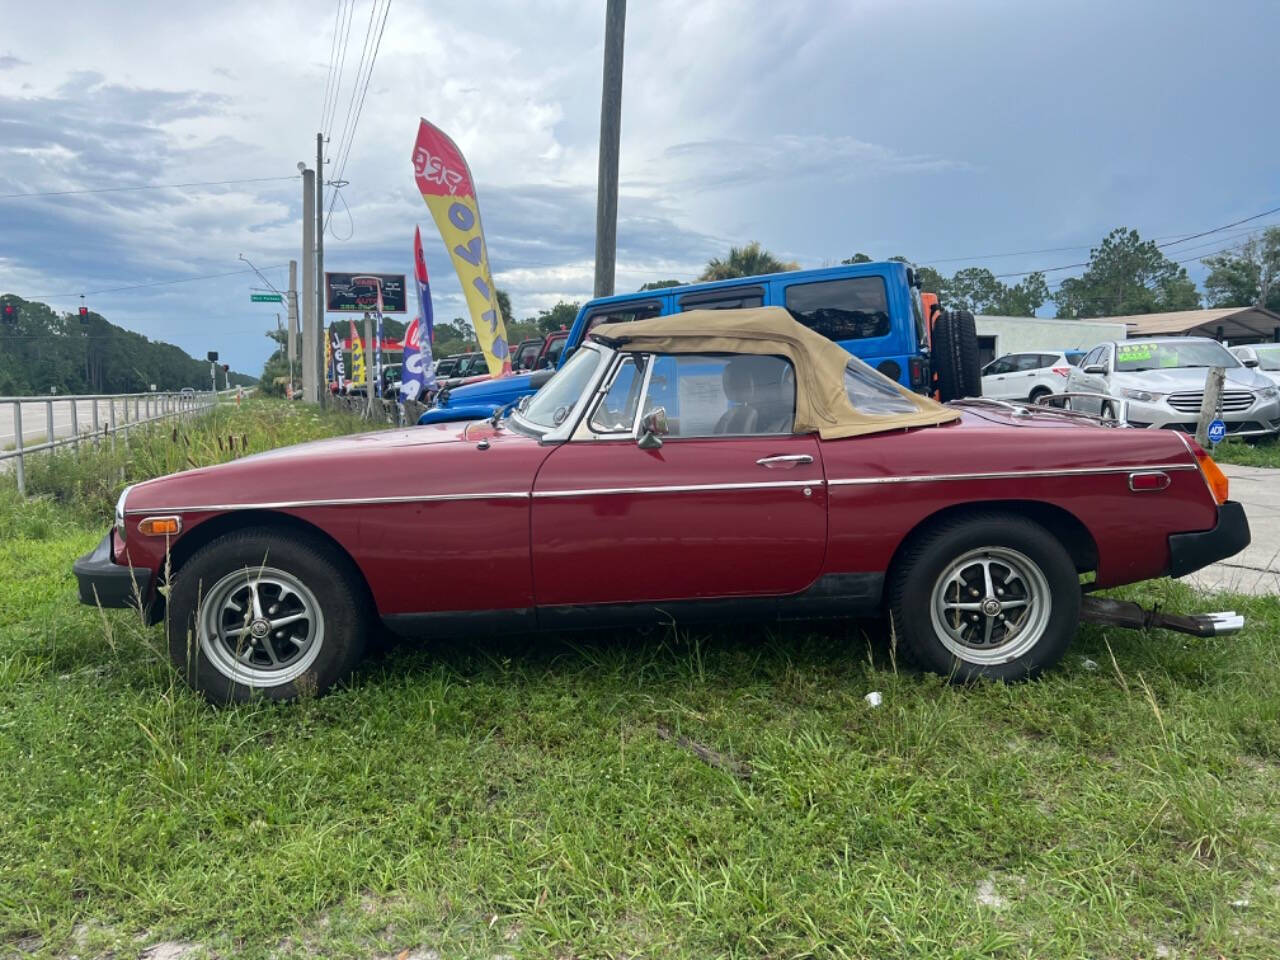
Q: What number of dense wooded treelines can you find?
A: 1